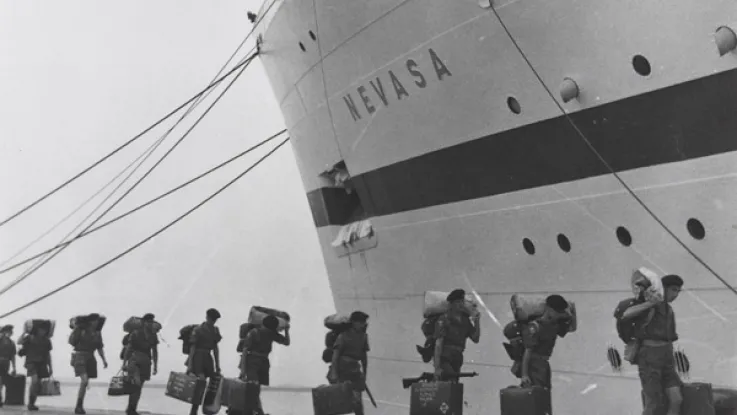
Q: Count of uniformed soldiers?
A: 10